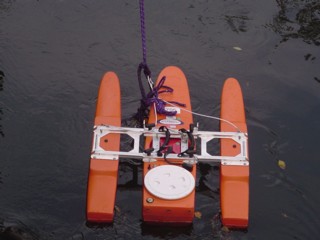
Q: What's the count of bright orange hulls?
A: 3